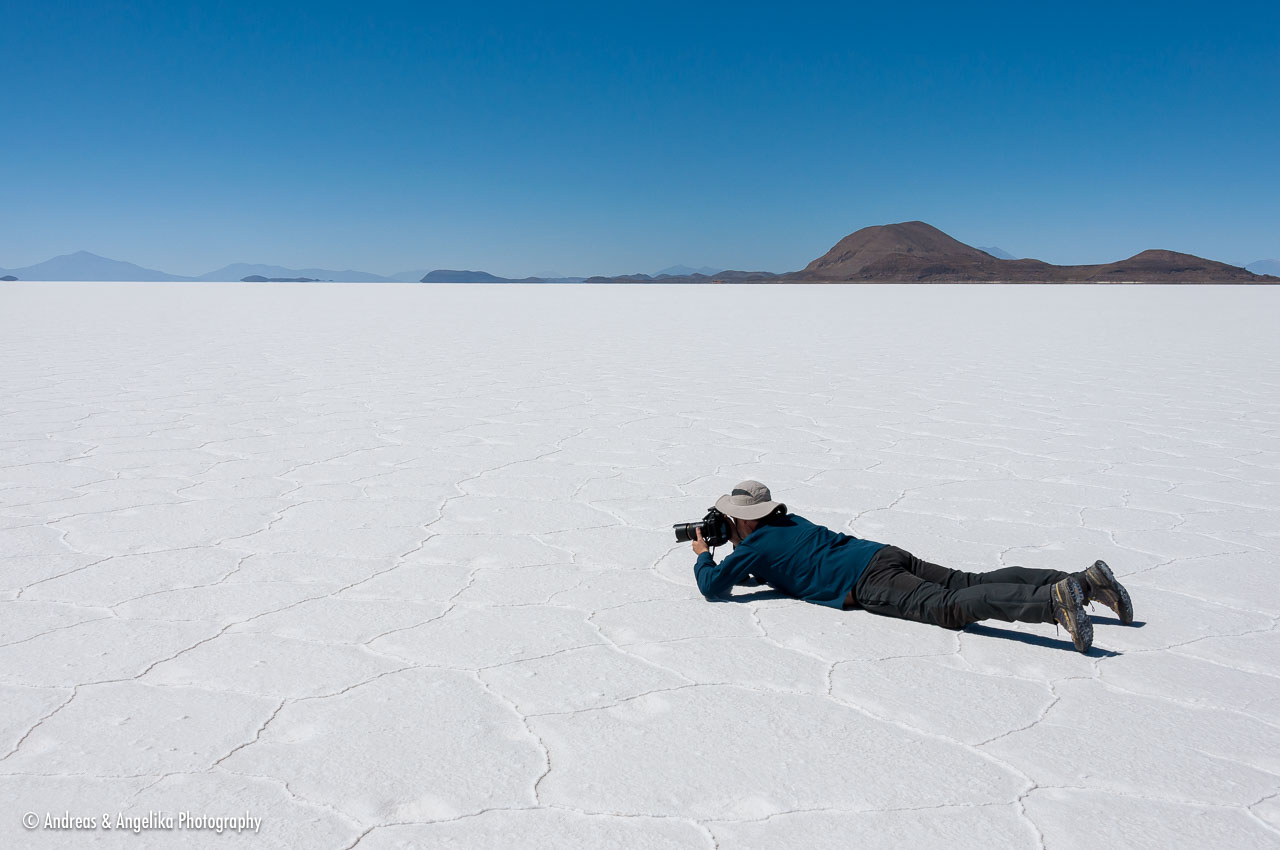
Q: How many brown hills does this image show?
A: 2